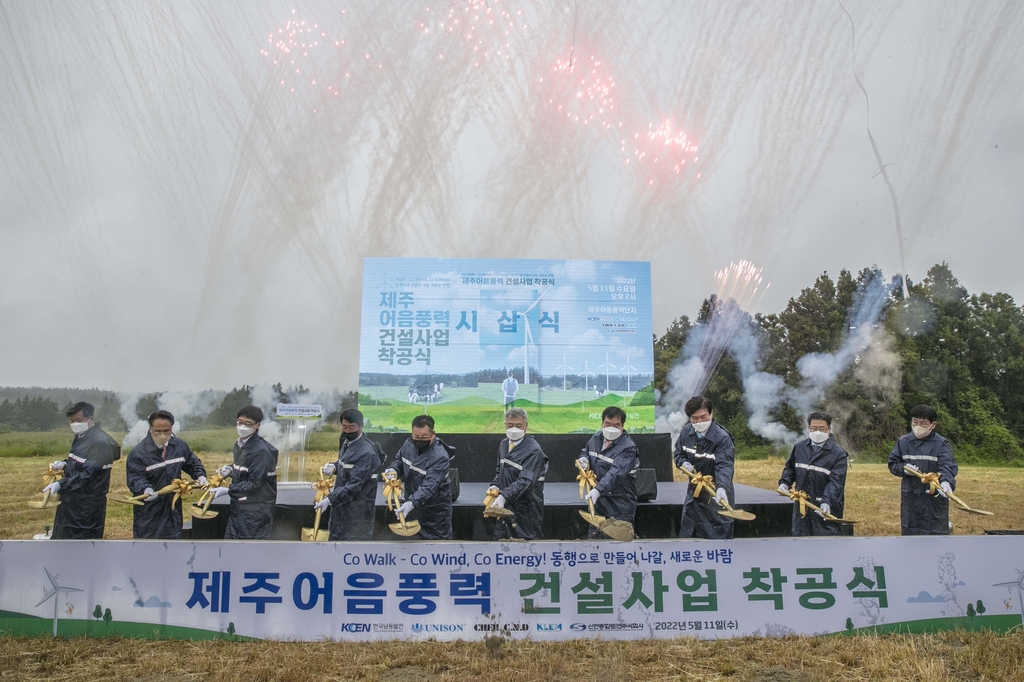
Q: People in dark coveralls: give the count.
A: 10